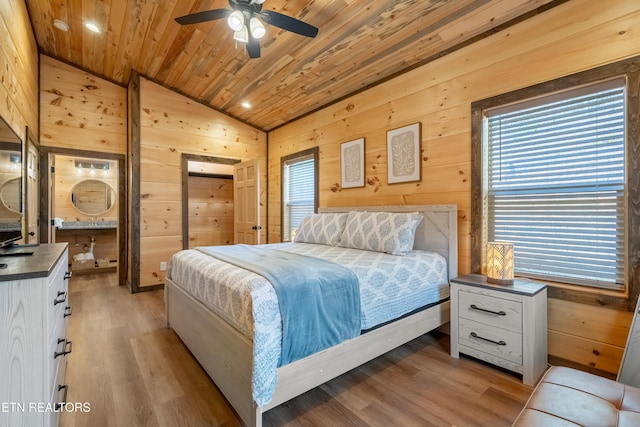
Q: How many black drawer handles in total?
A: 8